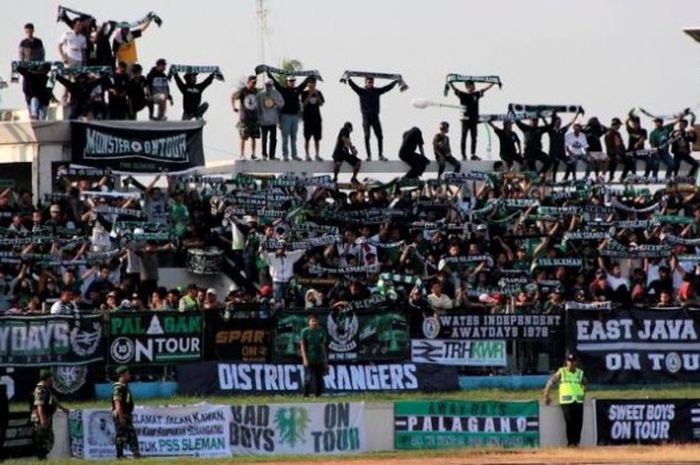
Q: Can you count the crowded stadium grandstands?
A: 1